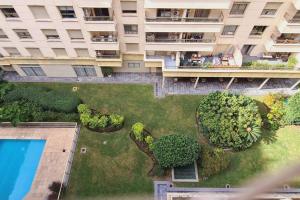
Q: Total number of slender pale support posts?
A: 5